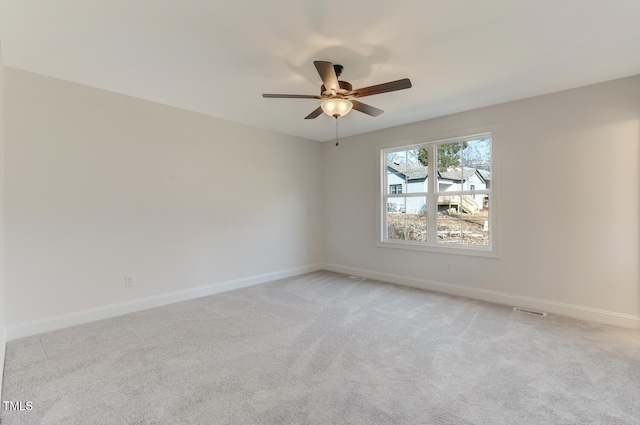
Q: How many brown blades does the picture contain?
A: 5